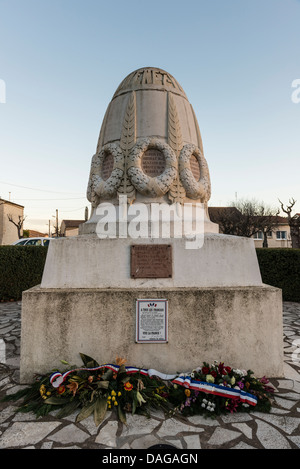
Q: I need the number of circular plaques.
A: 3